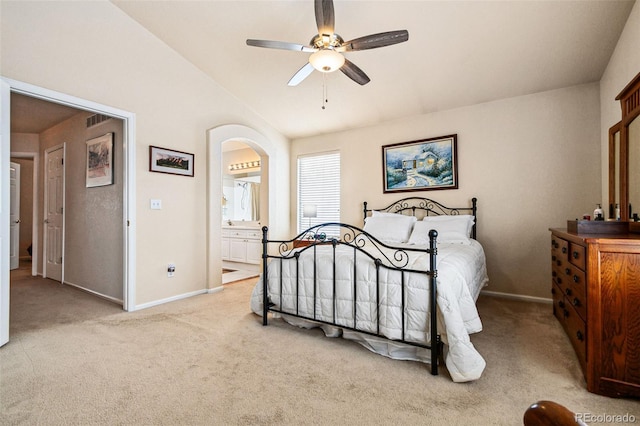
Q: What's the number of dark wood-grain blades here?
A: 3